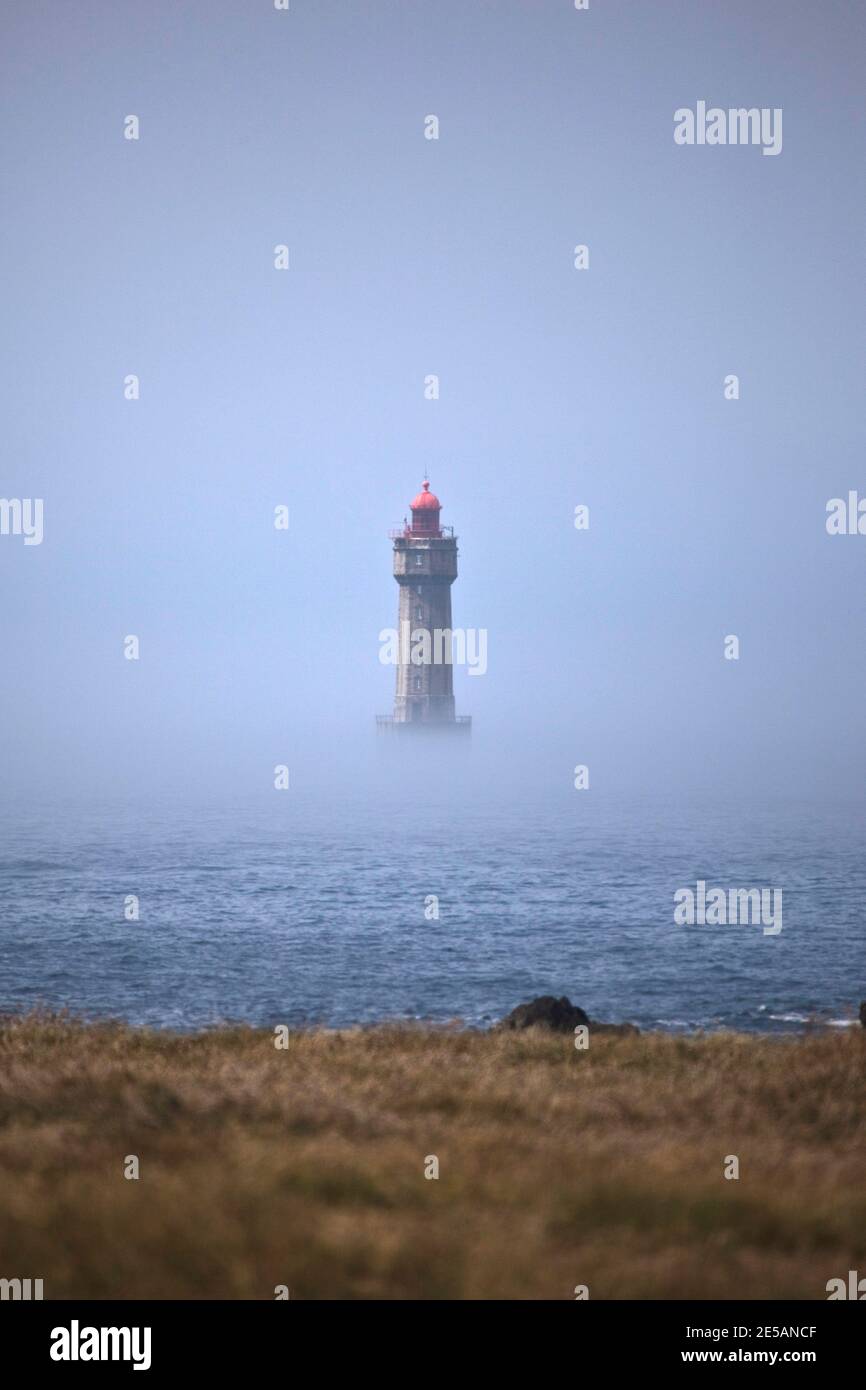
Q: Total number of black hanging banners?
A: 0